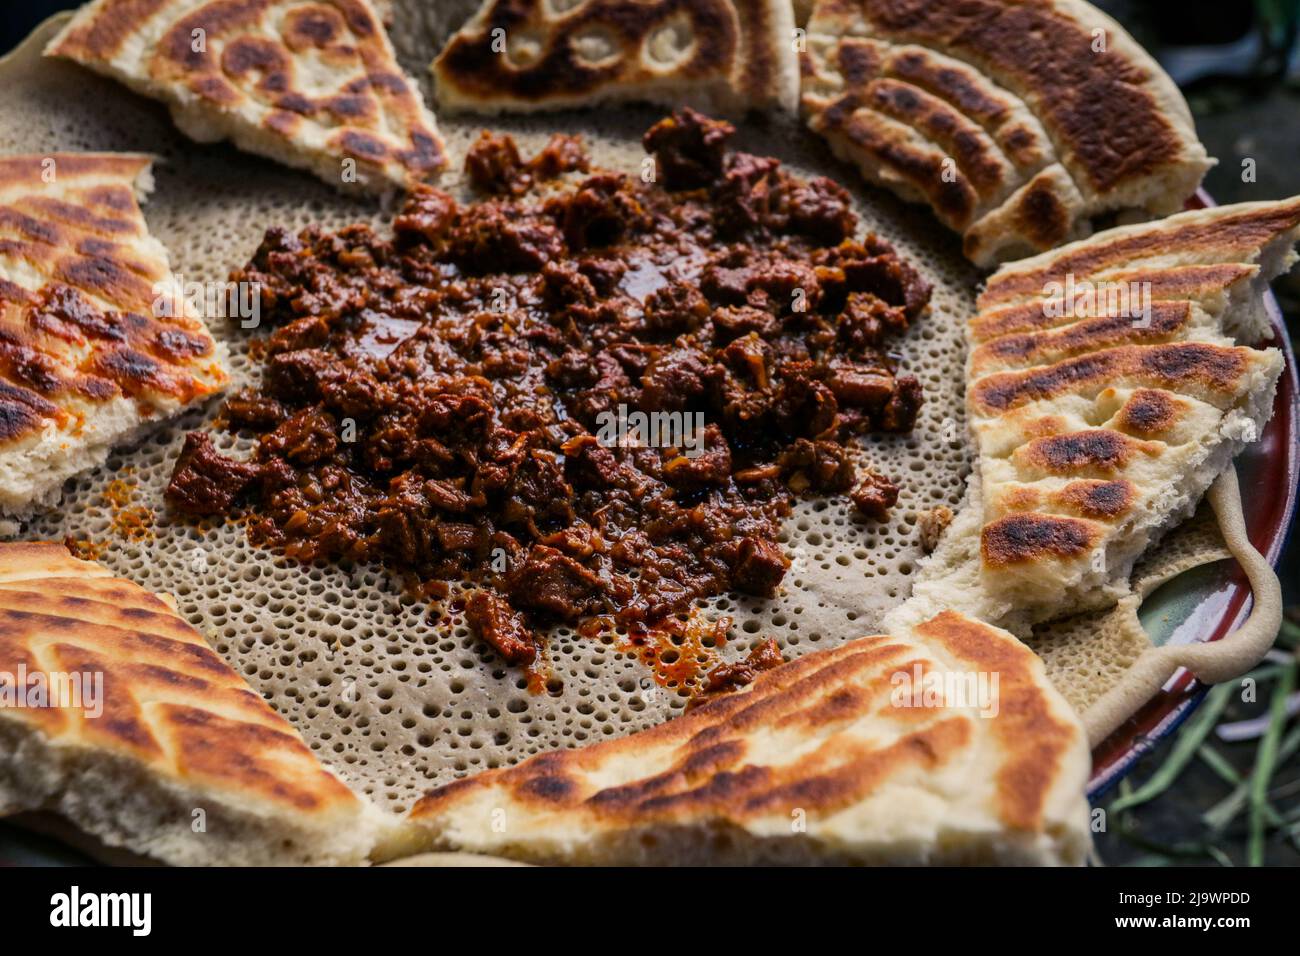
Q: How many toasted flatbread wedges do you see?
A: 7